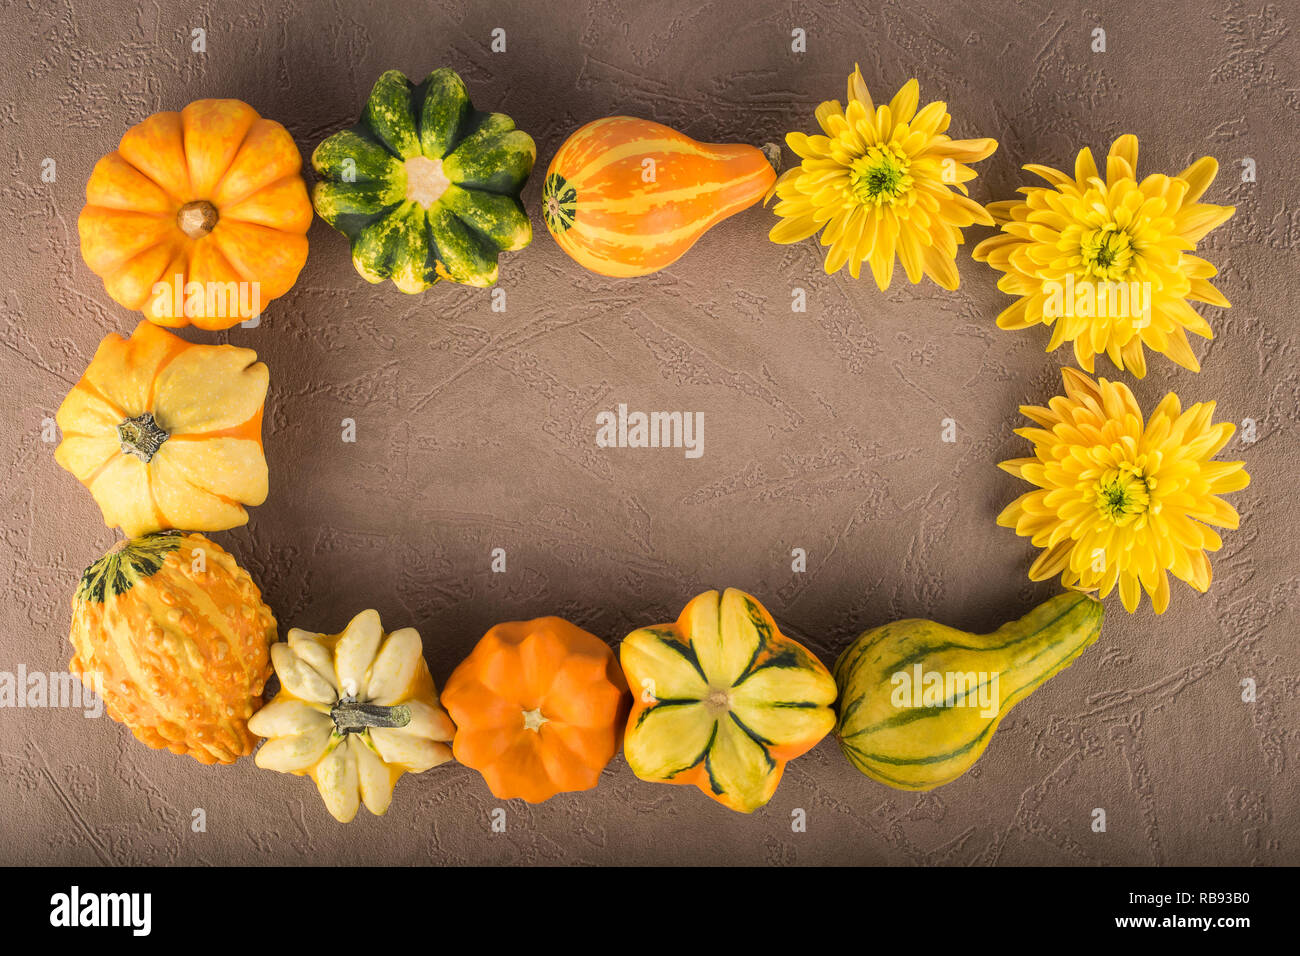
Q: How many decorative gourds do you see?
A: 9